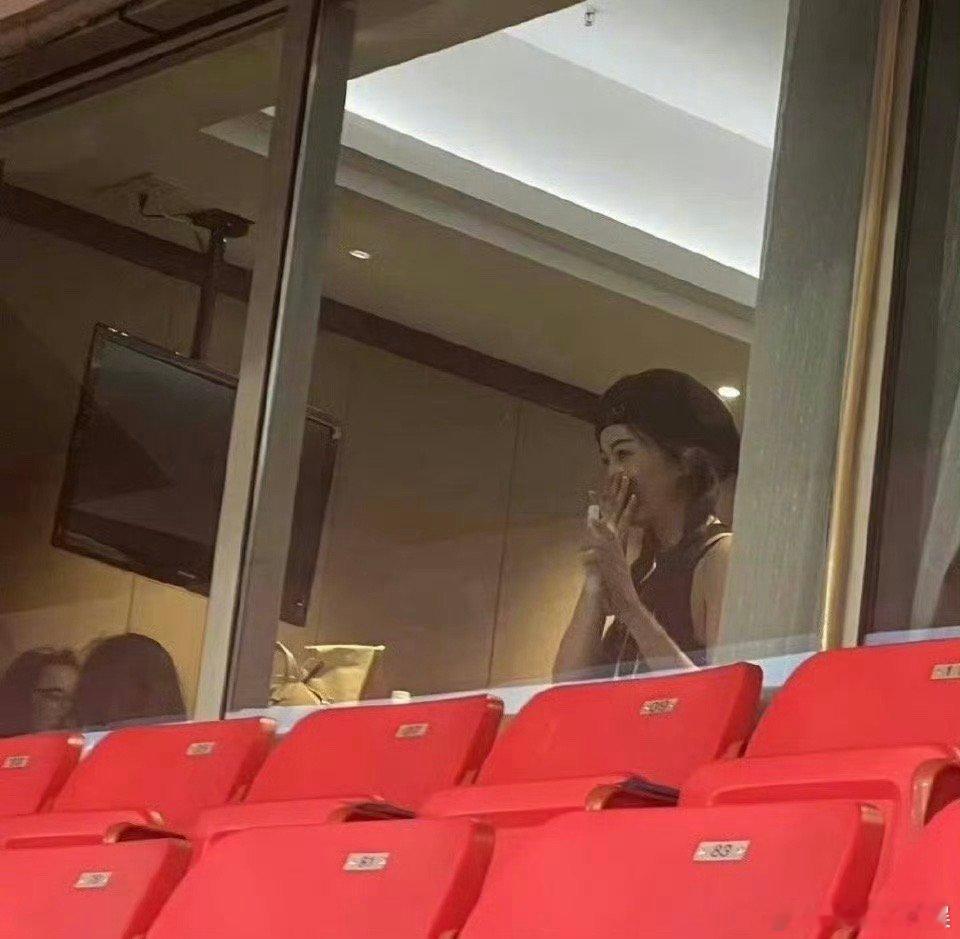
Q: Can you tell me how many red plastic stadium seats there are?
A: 9